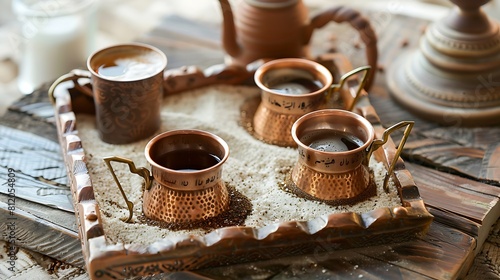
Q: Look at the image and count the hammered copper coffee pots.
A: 3